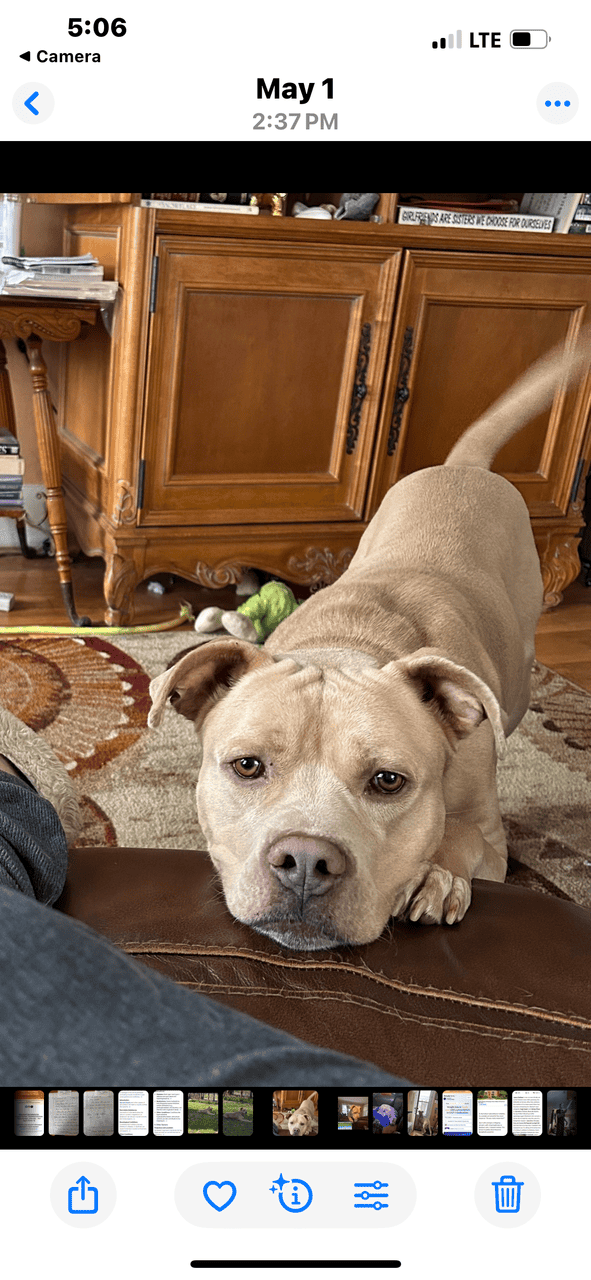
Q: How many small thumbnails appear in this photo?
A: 15